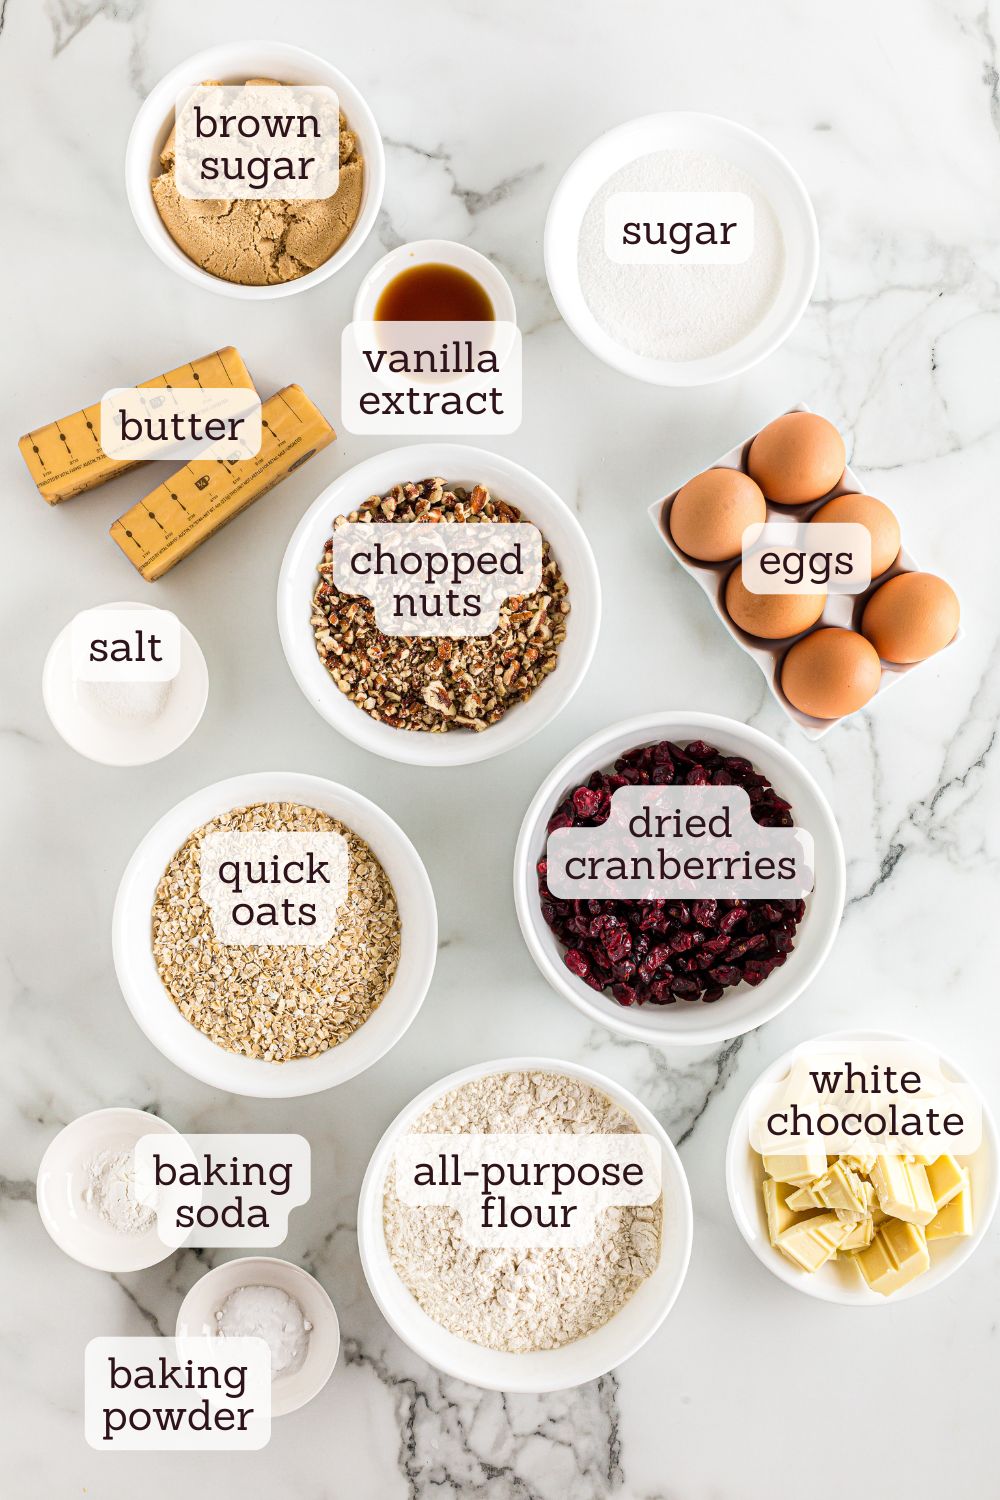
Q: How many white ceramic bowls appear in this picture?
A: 11